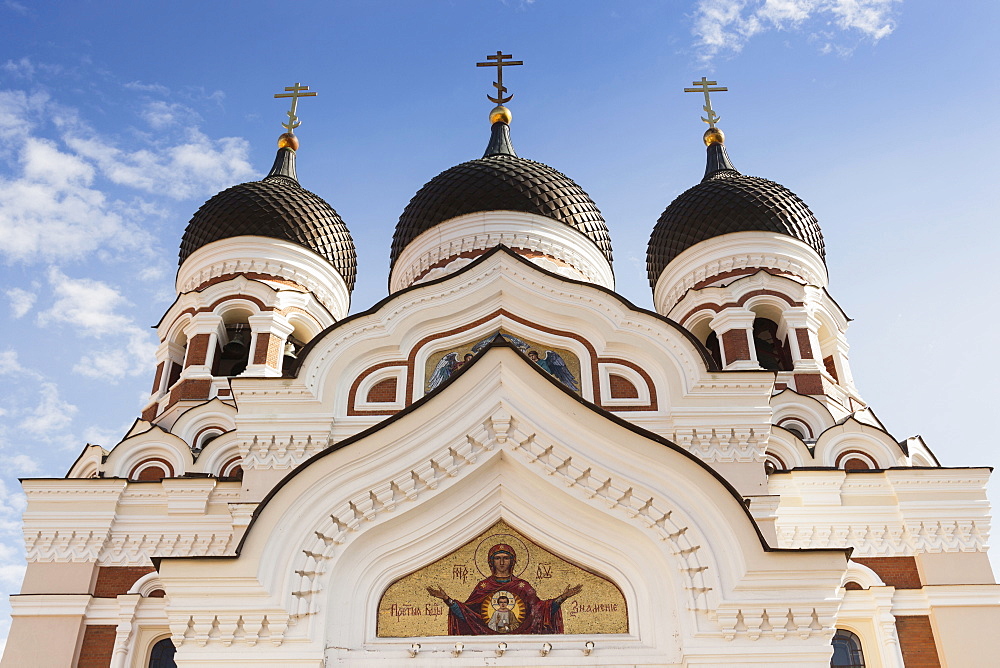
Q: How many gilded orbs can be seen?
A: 3